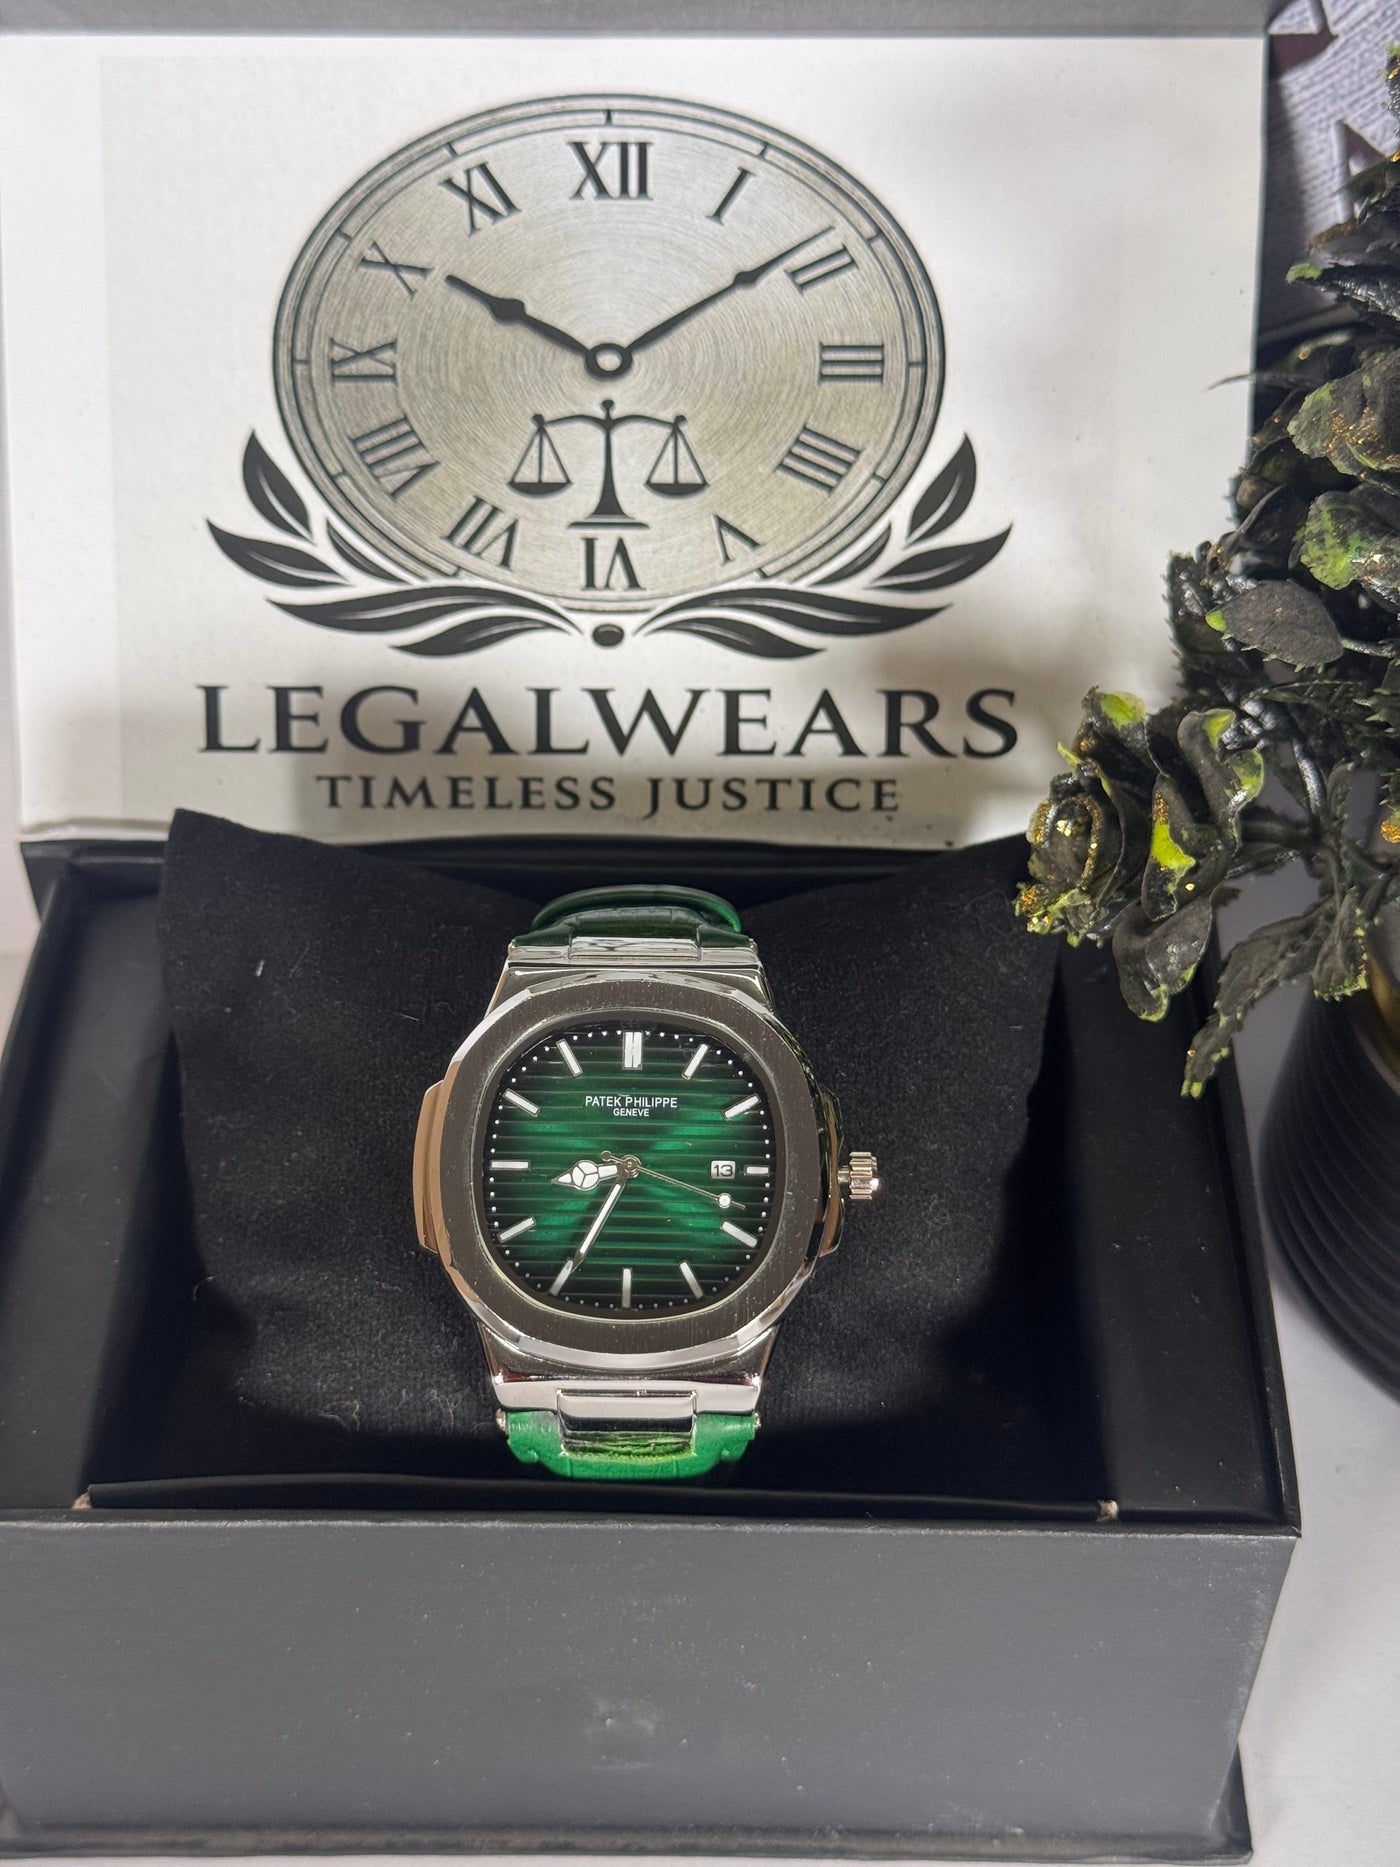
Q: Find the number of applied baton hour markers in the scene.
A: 12